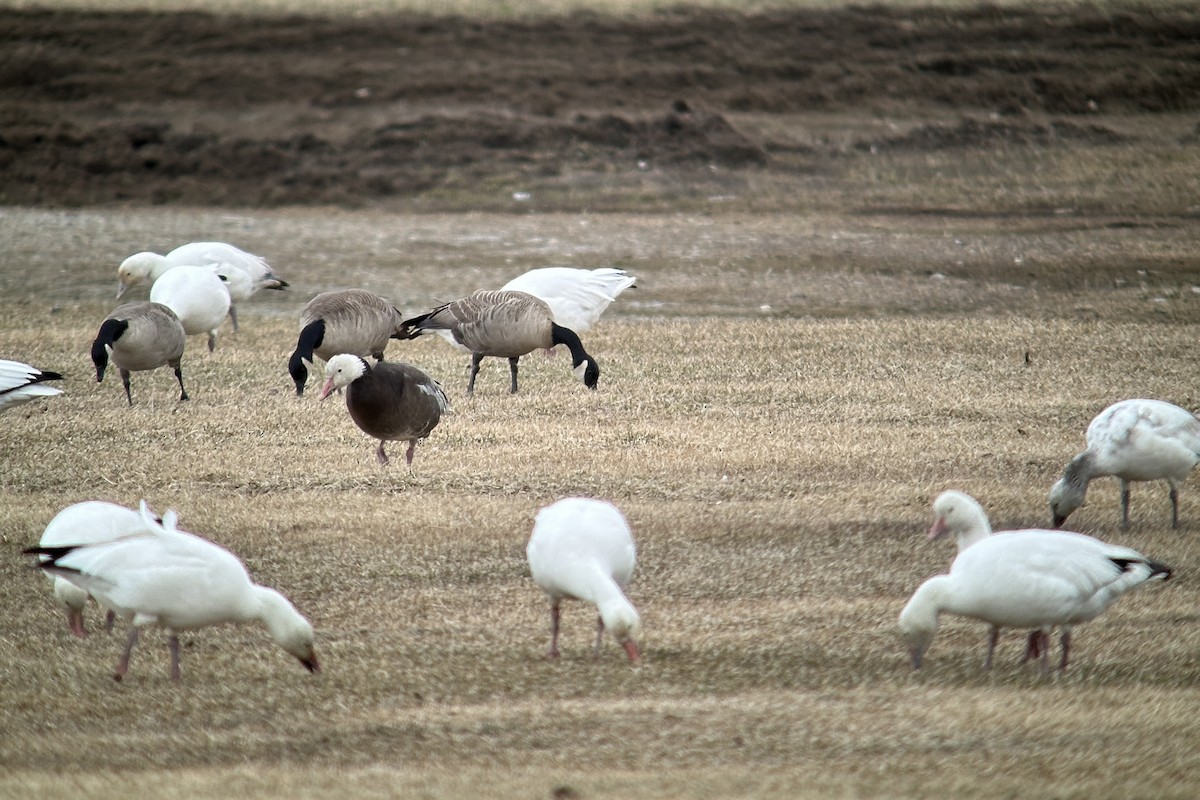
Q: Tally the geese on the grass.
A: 14